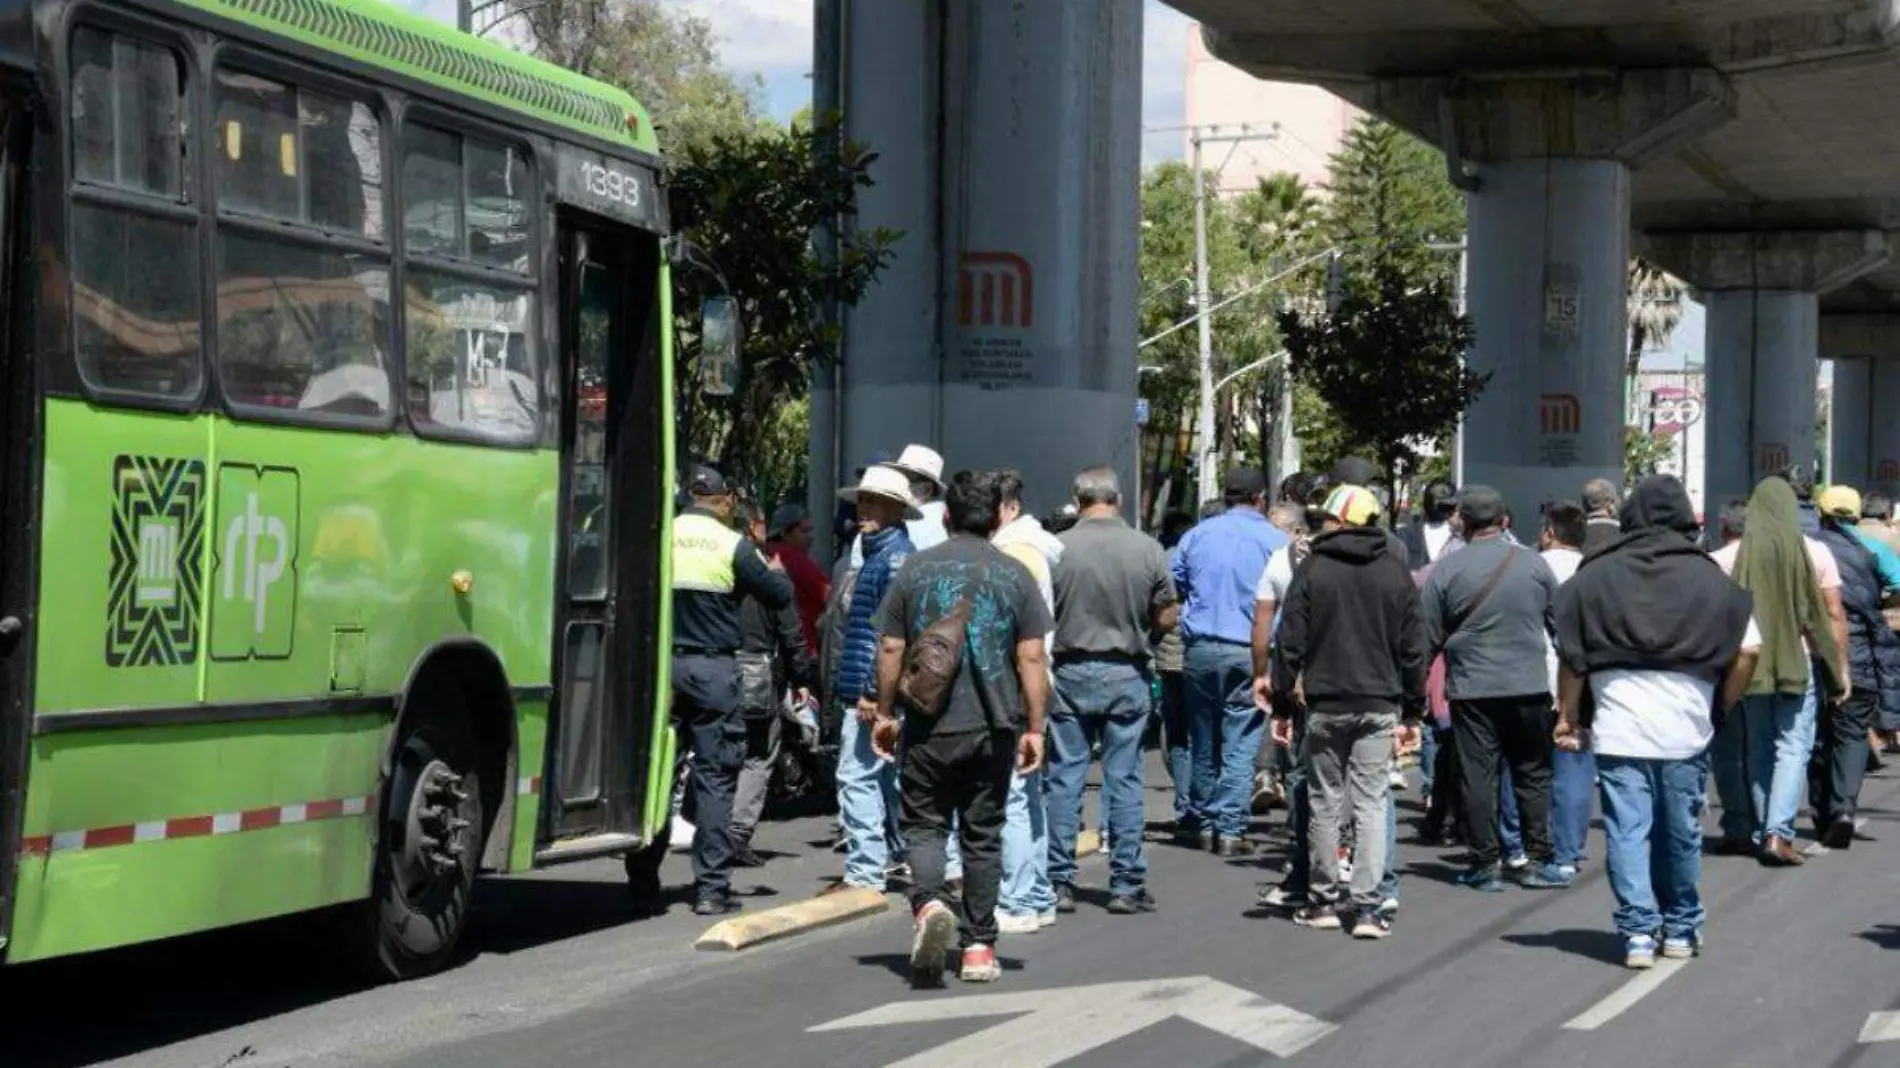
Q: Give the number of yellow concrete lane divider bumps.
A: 2